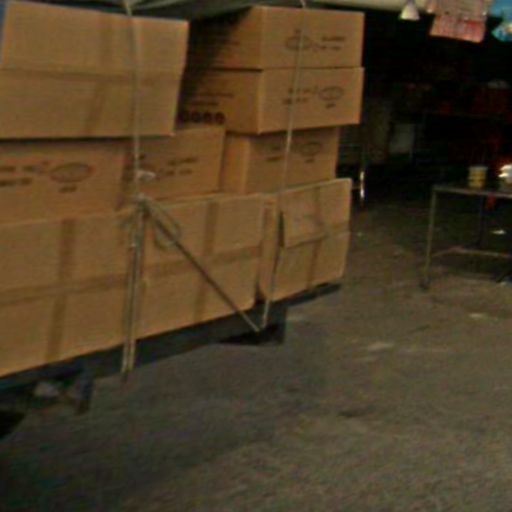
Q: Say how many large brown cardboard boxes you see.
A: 9